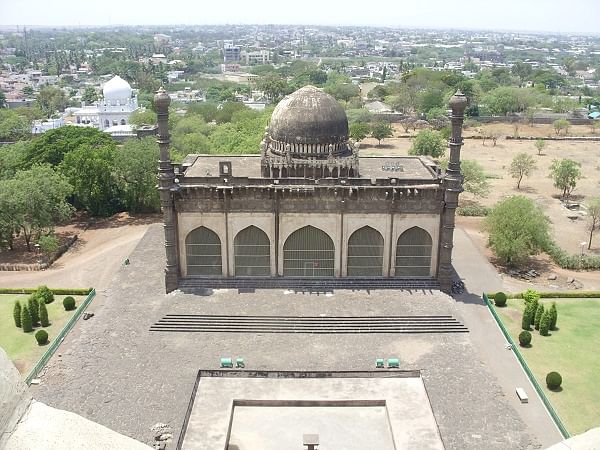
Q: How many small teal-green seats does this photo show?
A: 4